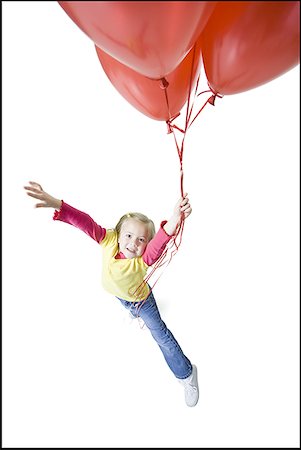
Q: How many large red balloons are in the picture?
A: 3